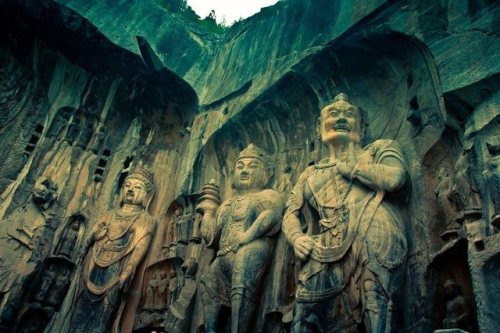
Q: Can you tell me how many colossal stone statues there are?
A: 3